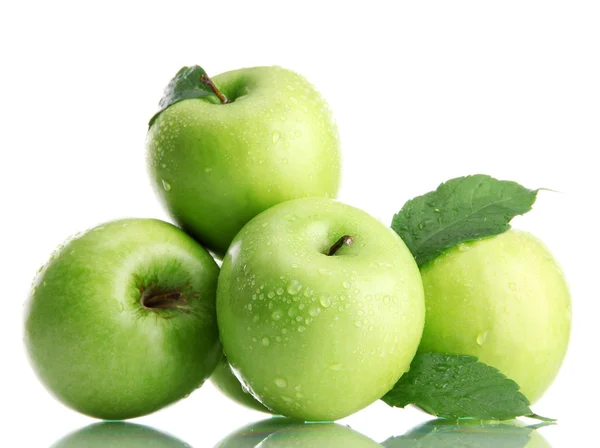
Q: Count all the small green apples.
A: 5